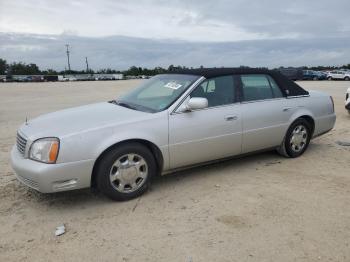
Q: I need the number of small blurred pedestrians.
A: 0